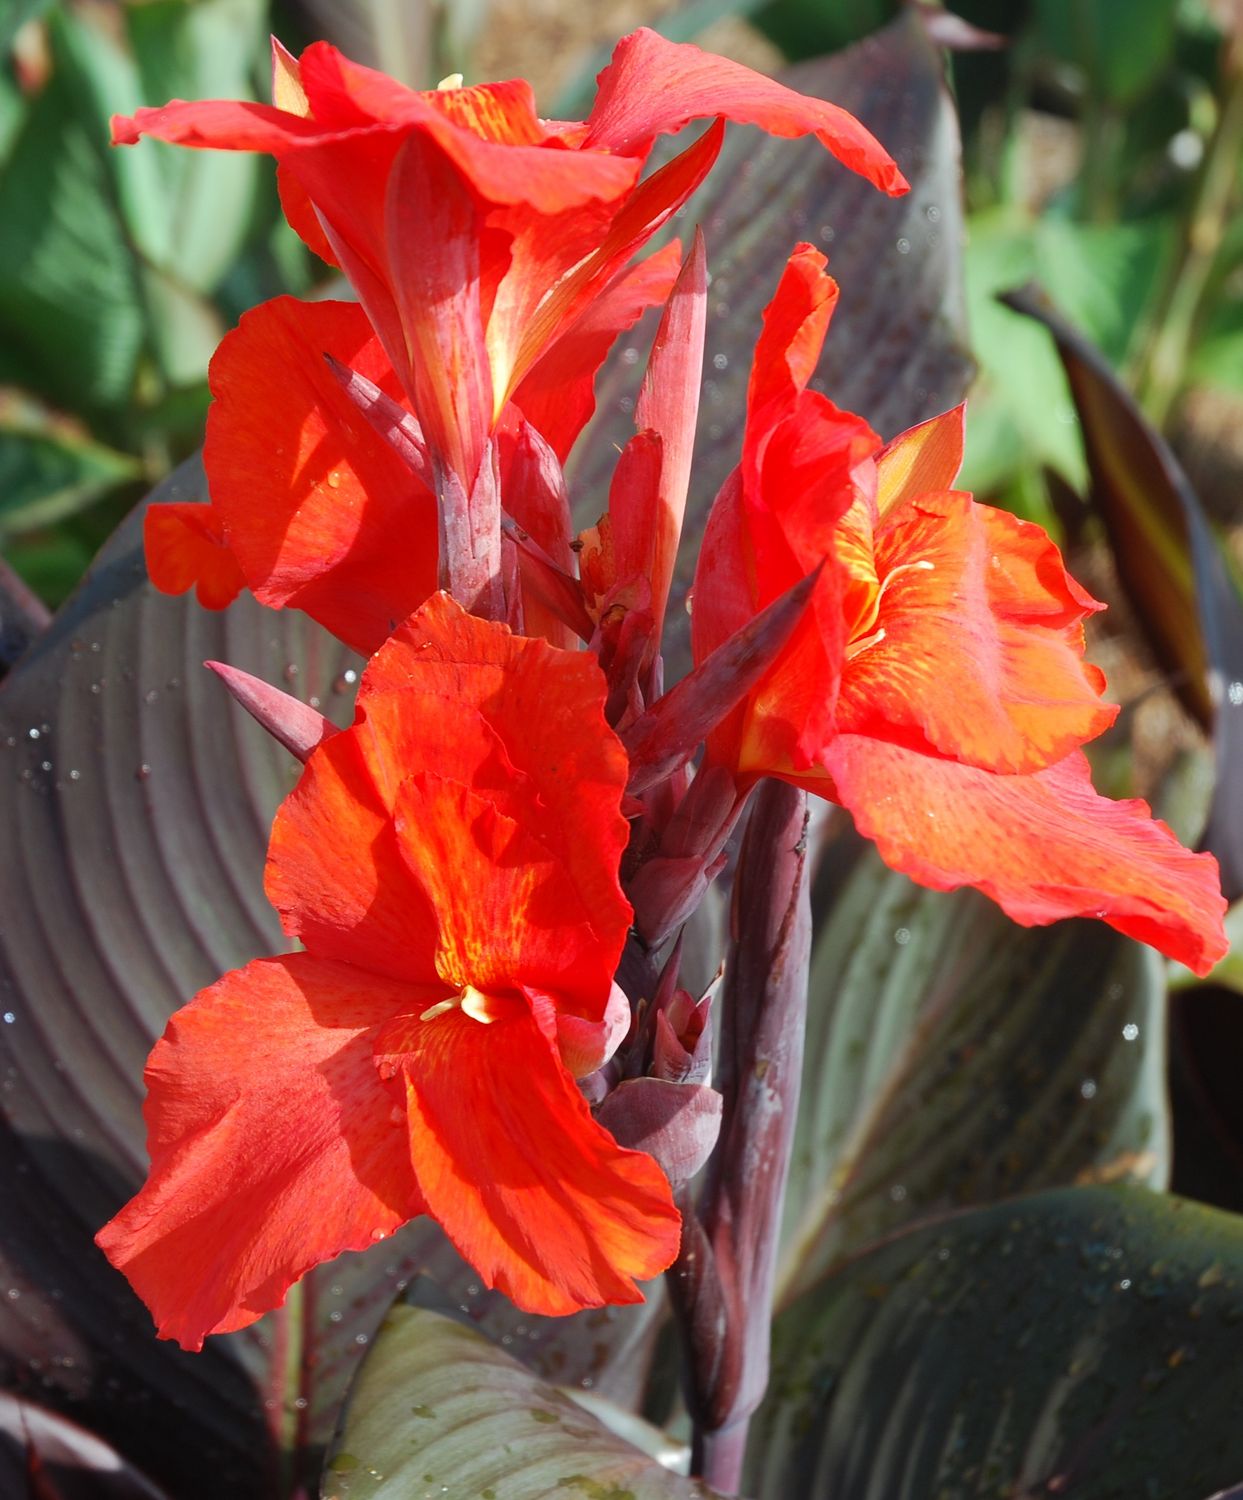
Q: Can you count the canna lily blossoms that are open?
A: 4